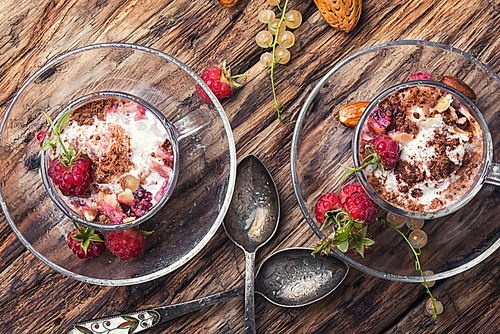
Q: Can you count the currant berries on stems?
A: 13